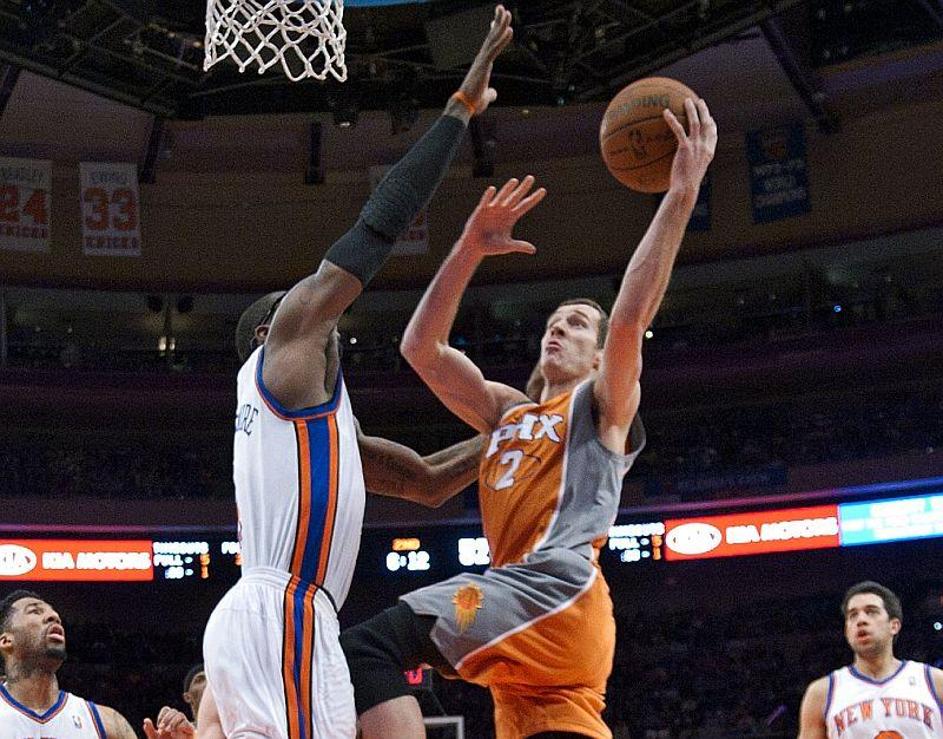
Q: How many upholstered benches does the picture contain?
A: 0